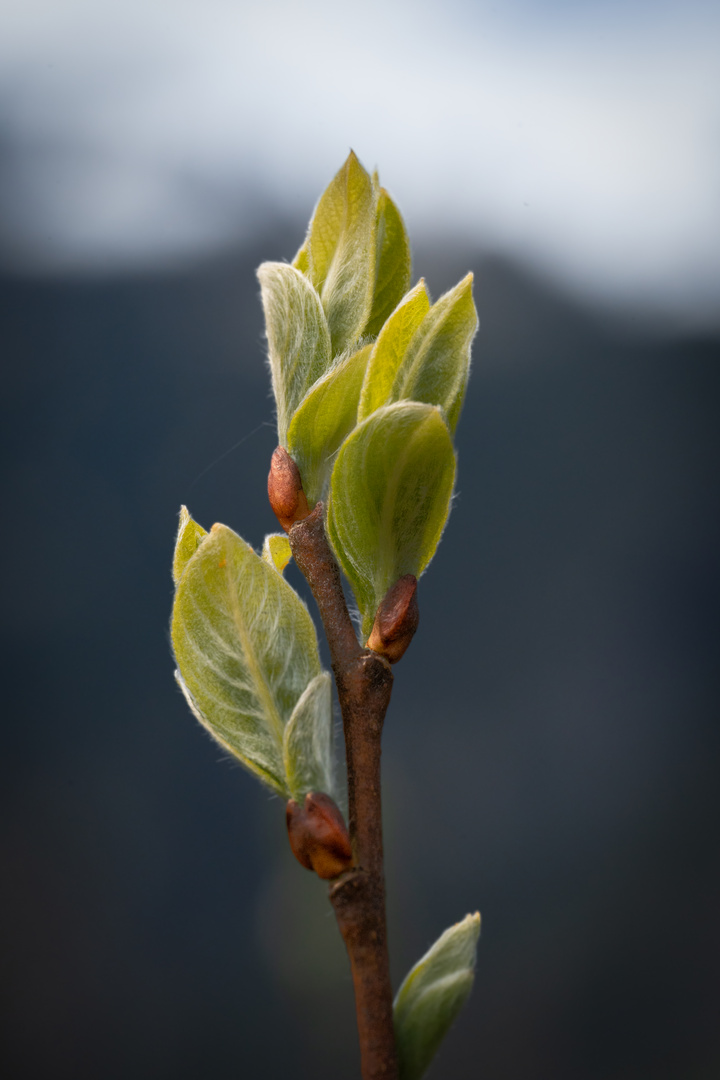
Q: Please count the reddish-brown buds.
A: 3